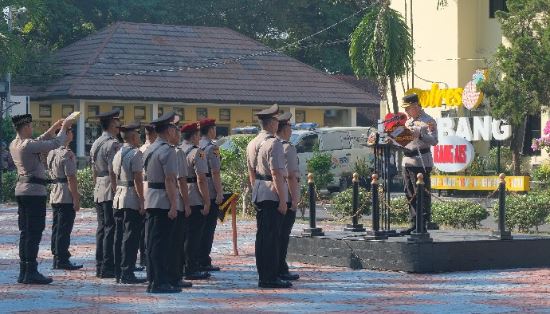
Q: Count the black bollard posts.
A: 5